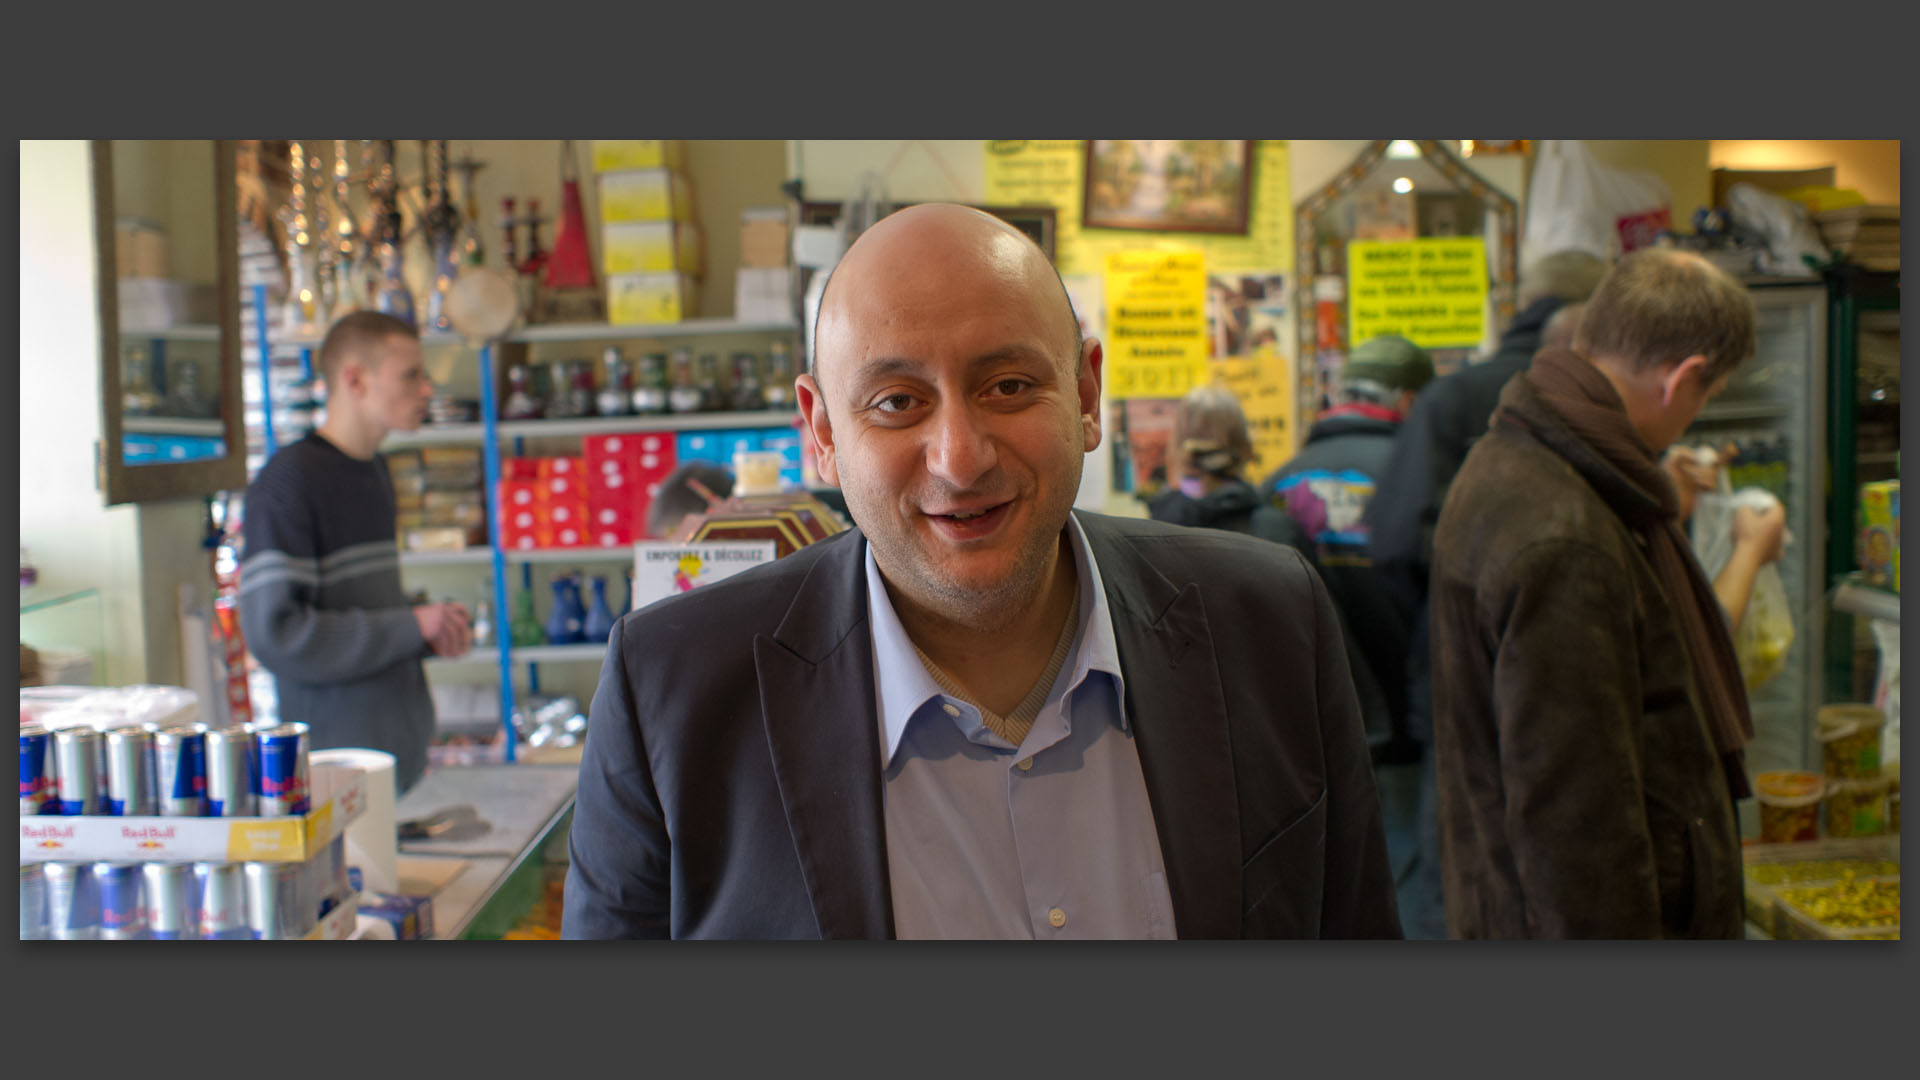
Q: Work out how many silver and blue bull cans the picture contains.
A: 12